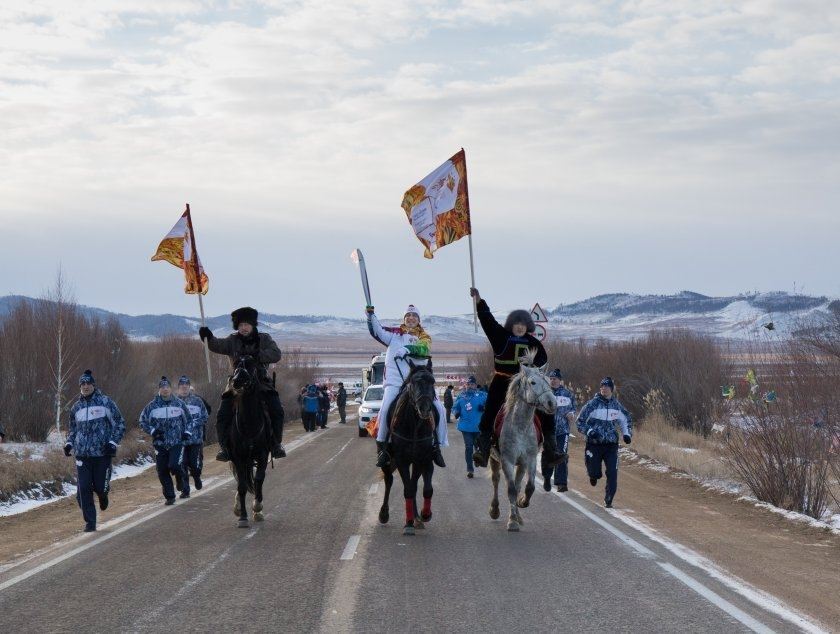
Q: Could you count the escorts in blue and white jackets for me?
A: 5